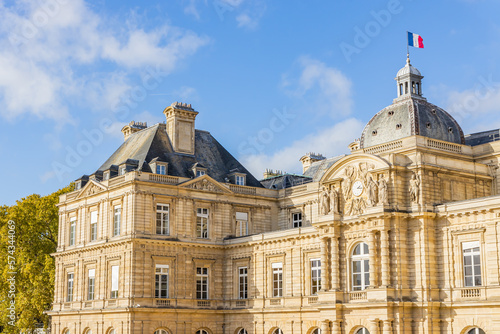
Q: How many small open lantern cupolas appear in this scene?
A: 1